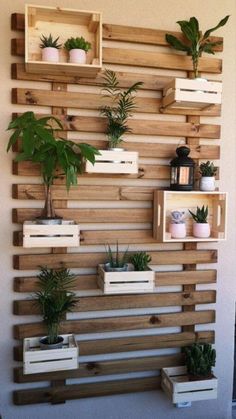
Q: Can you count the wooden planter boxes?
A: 8